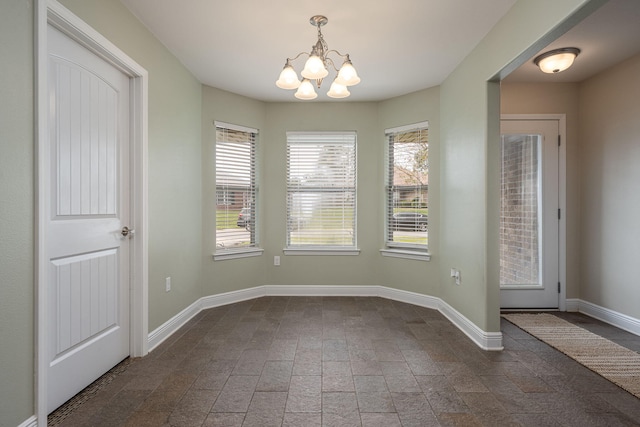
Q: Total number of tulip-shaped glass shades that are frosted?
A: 5